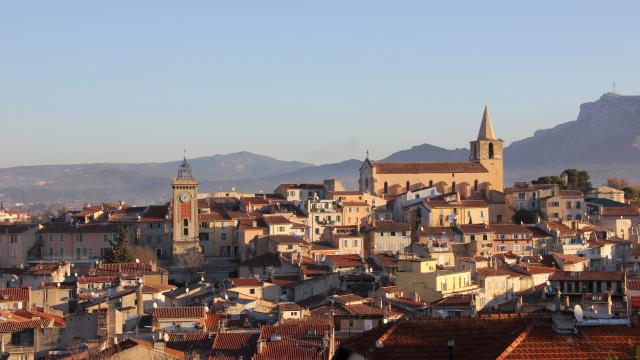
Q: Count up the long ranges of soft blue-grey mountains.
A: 1